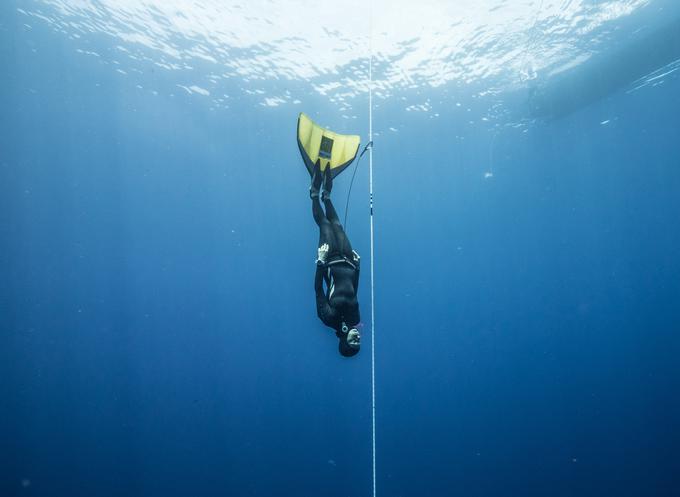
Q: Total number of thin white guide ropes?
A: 1